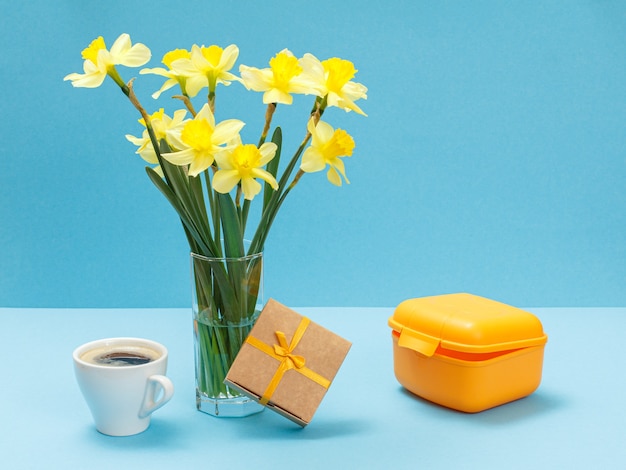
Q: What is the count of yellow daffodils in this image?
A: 9